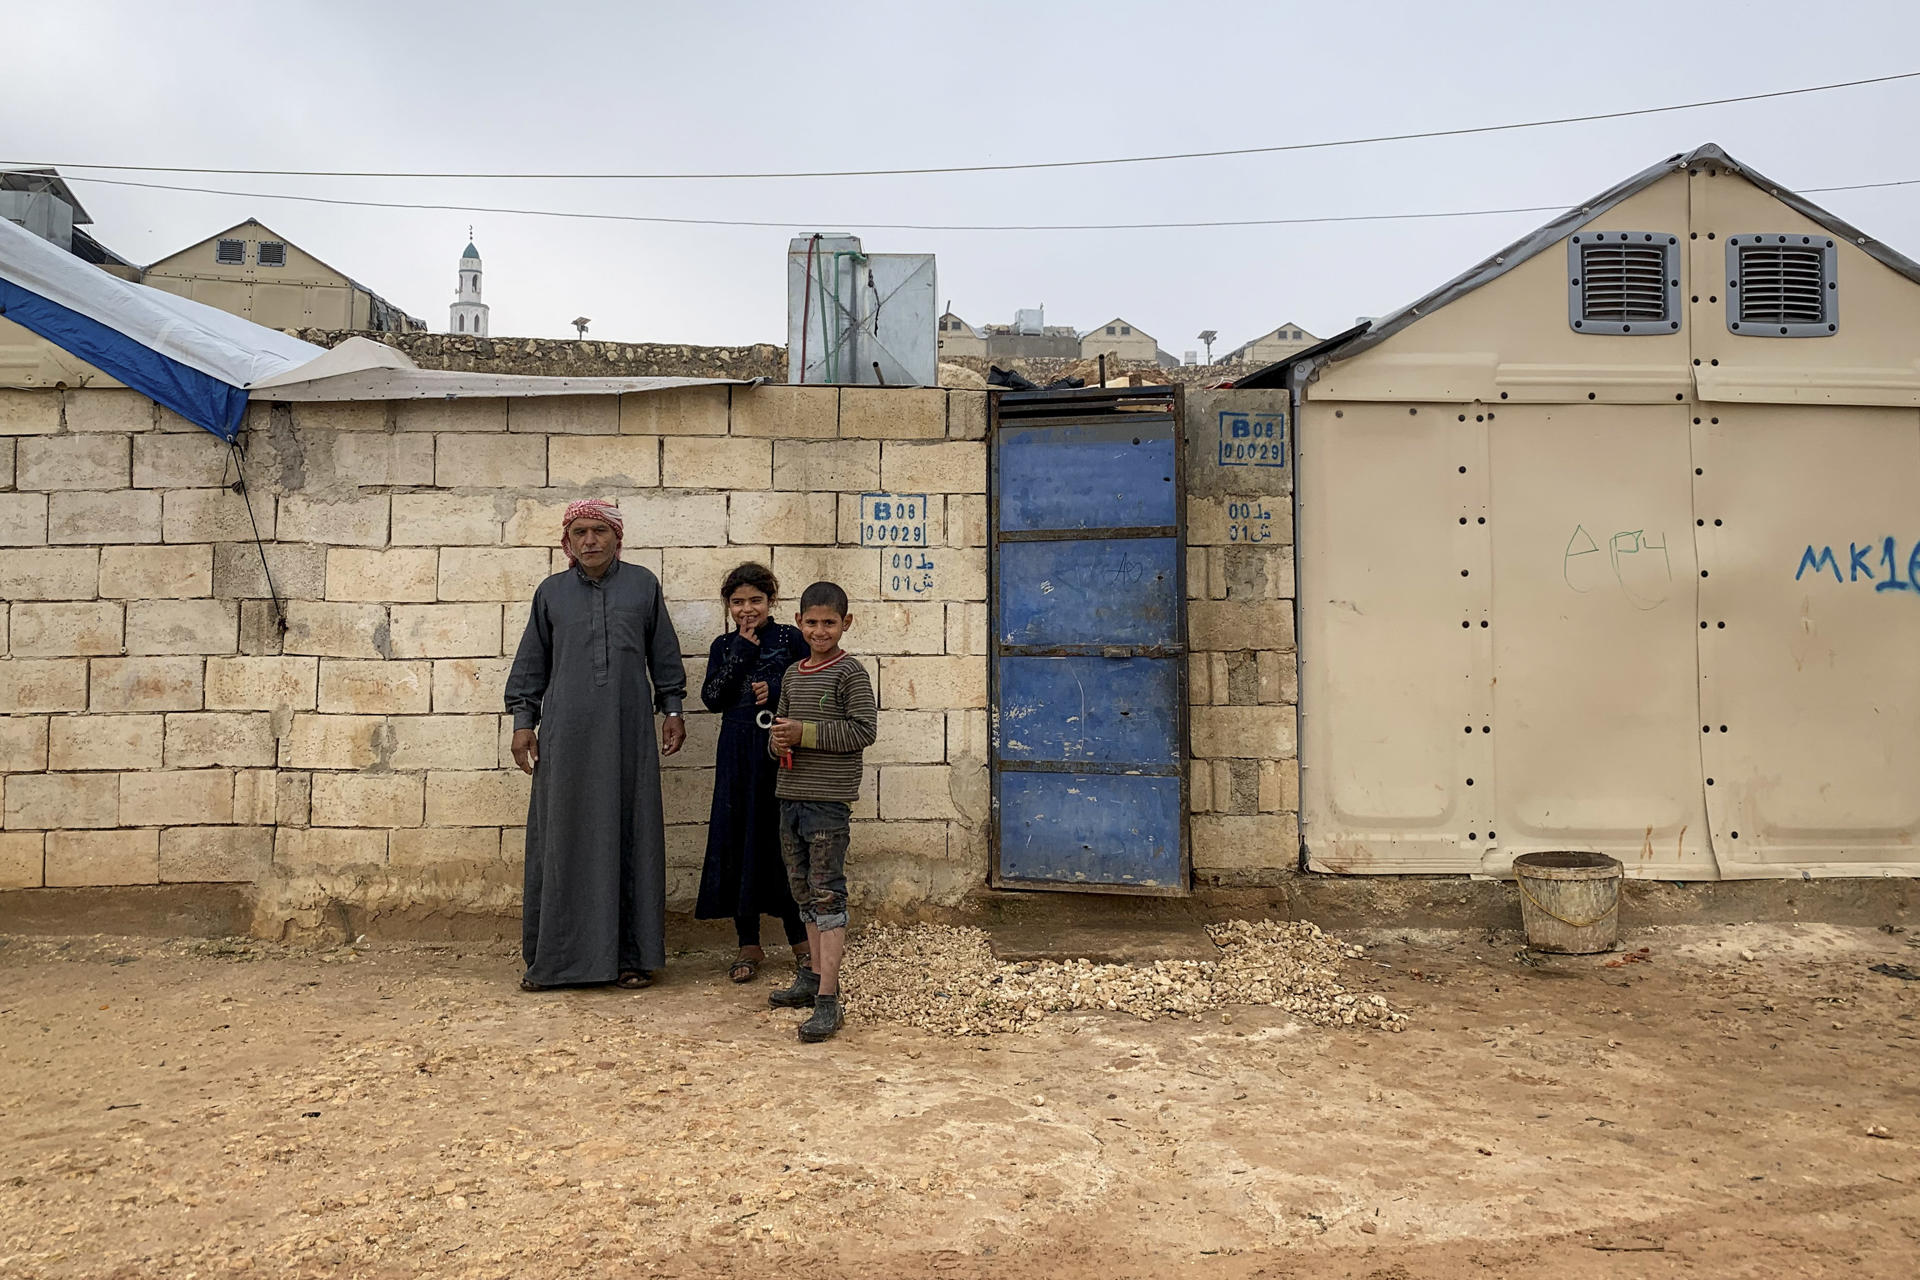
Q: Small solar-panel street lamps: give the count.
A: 2